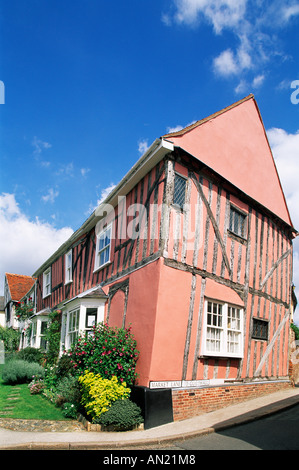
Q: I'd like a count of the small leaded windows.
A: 3